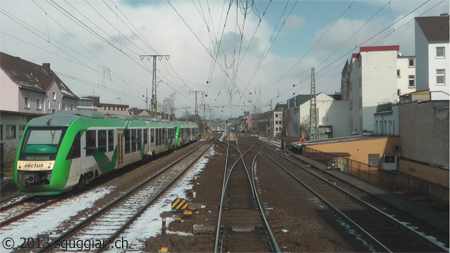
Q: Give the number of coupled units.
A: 2